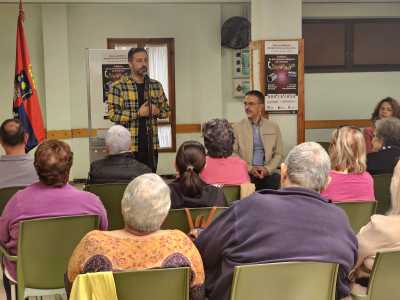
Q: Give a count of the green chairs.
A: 10